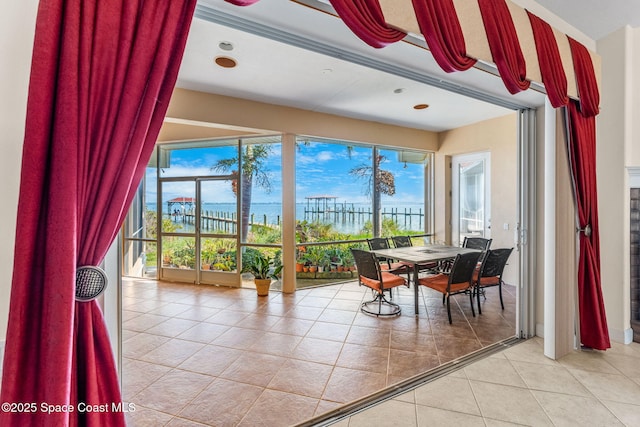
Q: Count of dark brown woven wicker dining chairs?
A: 6